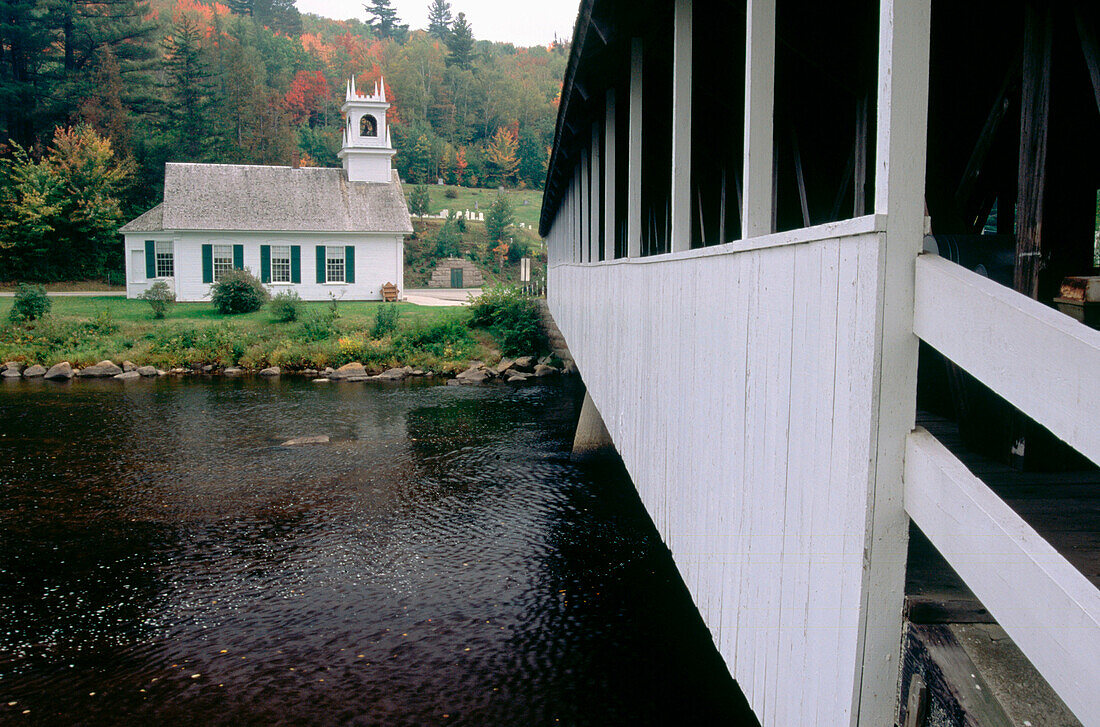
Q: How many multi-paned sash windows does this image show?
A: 4